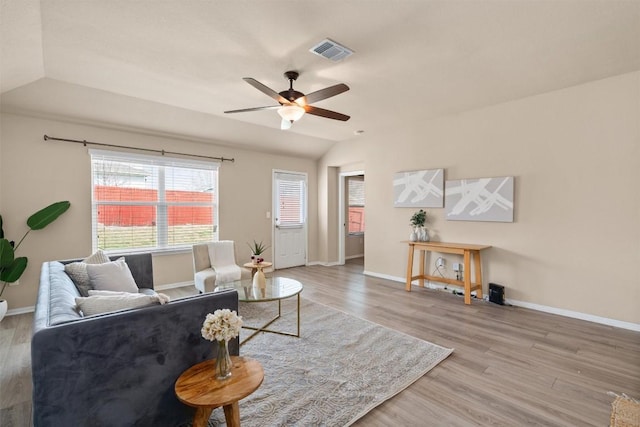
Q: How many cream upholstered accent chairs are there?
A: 1